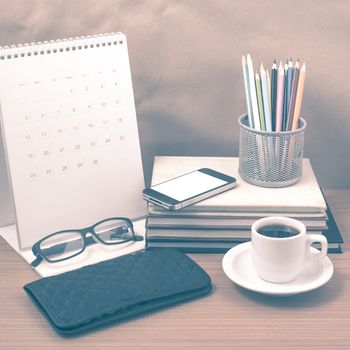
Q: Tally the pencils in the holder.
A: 11